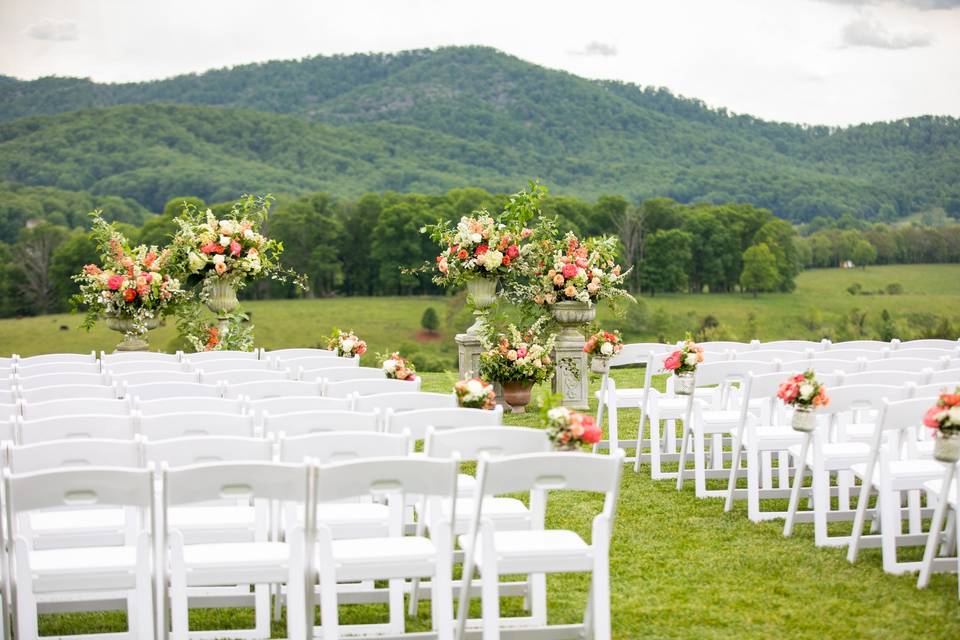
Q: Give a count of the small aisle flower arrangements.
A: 8